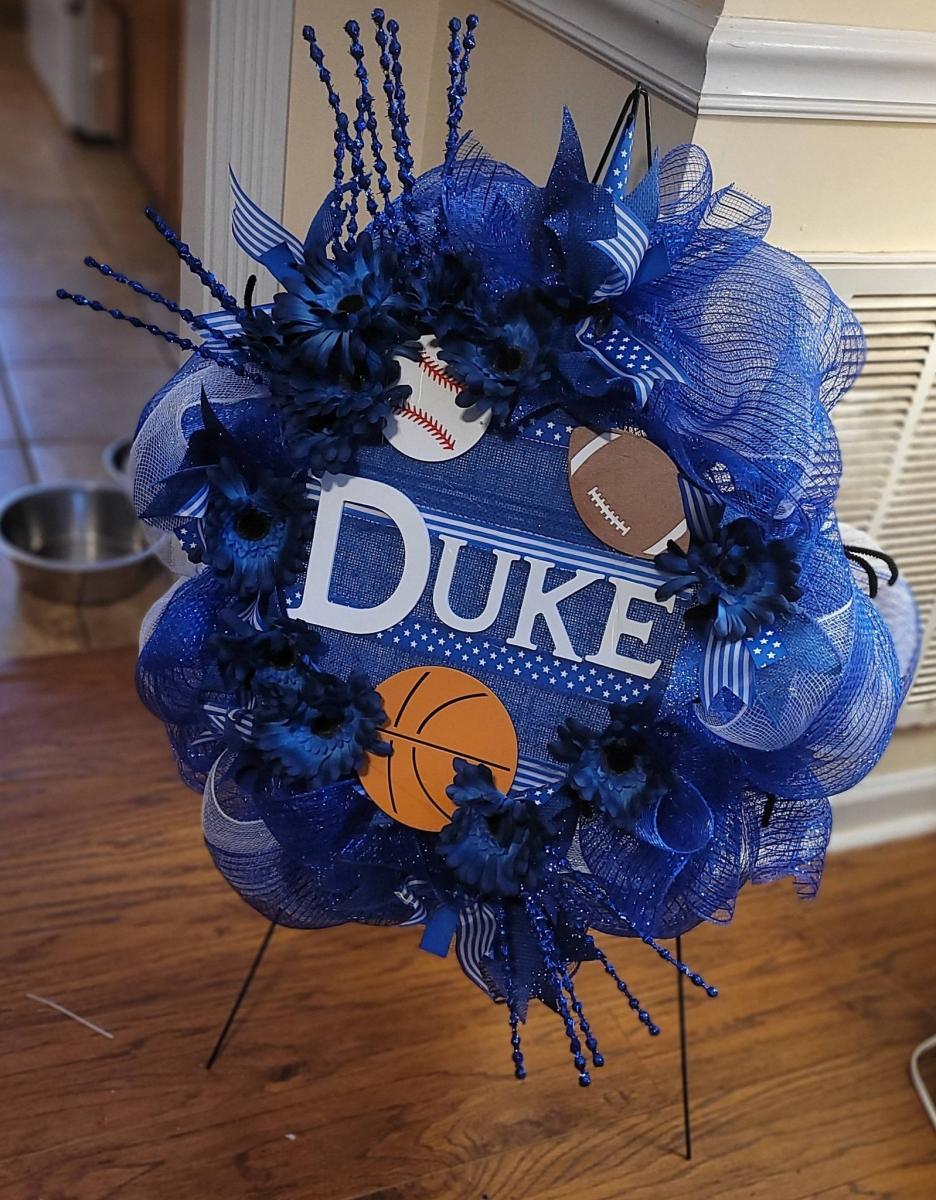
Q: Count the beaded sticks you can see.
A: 14